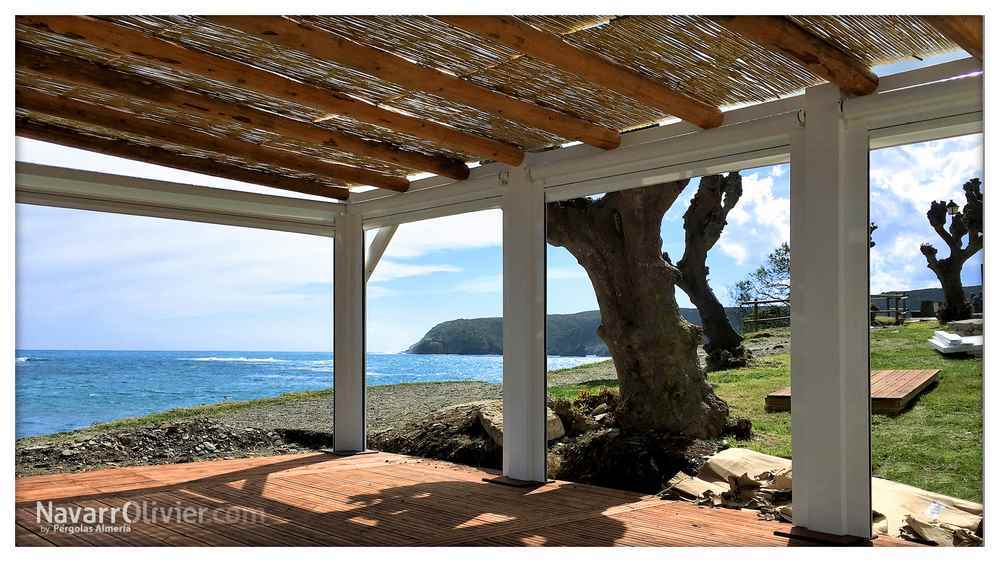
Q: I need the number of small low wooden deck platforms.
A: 1